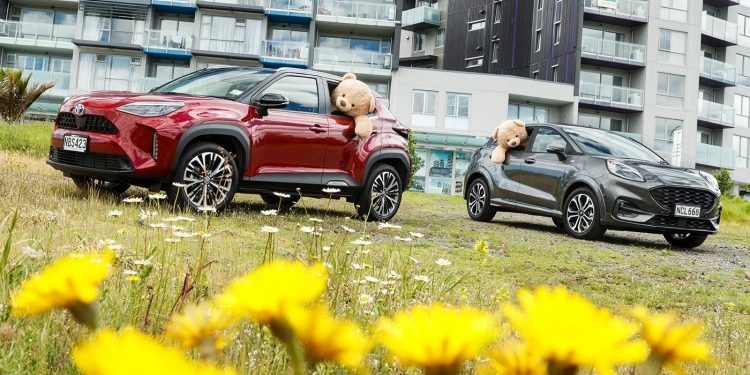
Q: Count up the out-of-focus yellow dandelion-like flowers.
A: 9